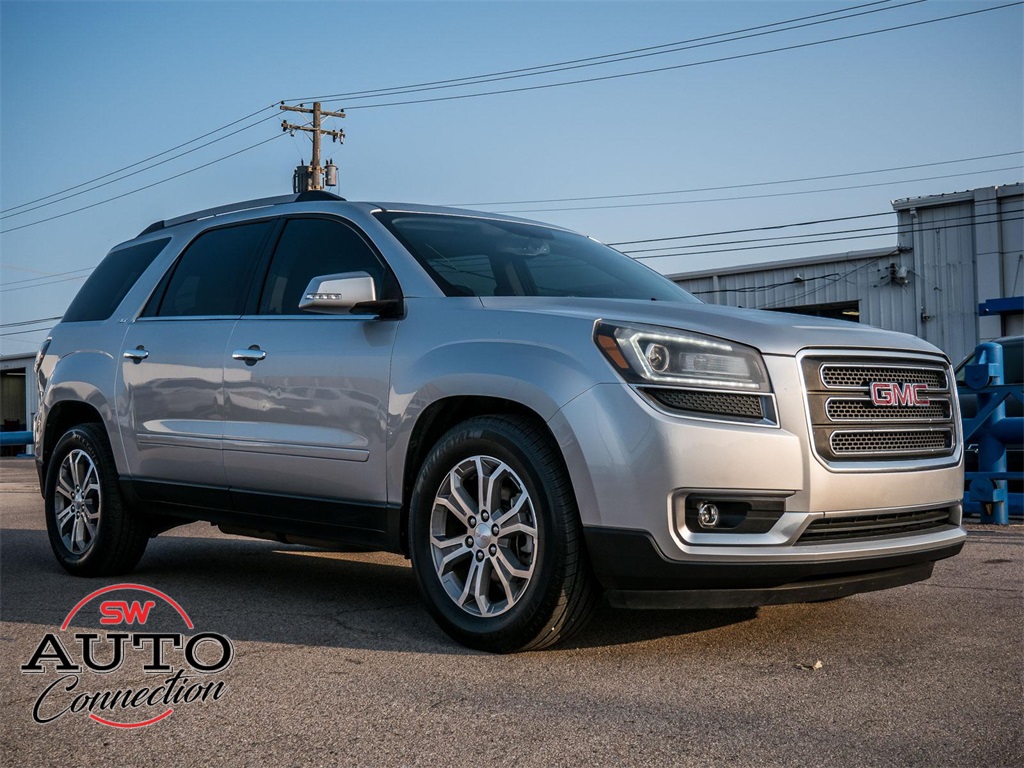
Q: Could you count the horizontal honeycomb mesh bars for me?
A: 3